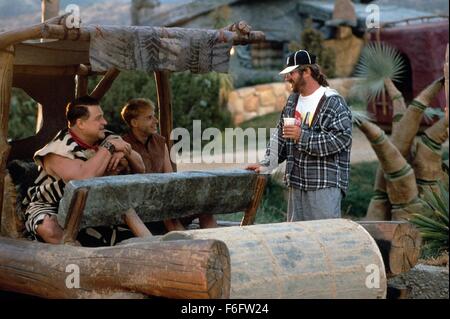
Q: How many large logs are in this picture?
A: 2